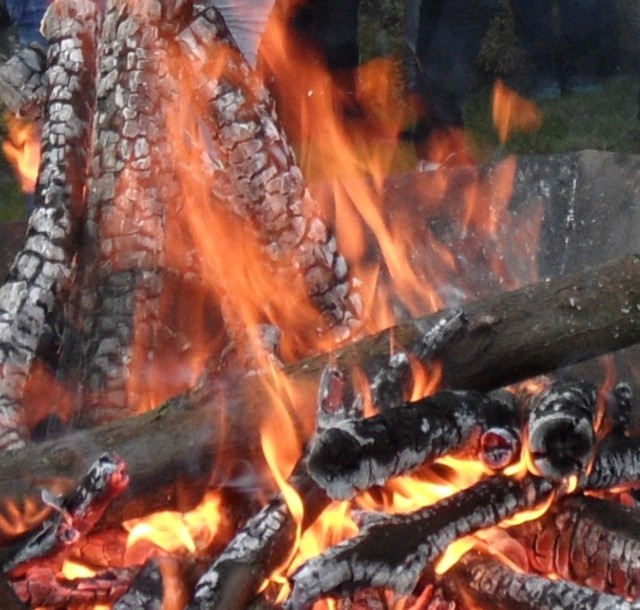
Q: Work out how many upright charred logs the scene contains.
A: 3